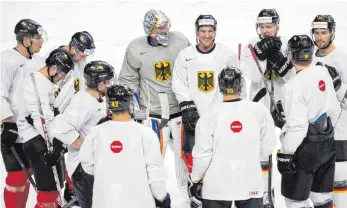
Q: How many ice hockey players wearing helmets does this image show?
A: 11